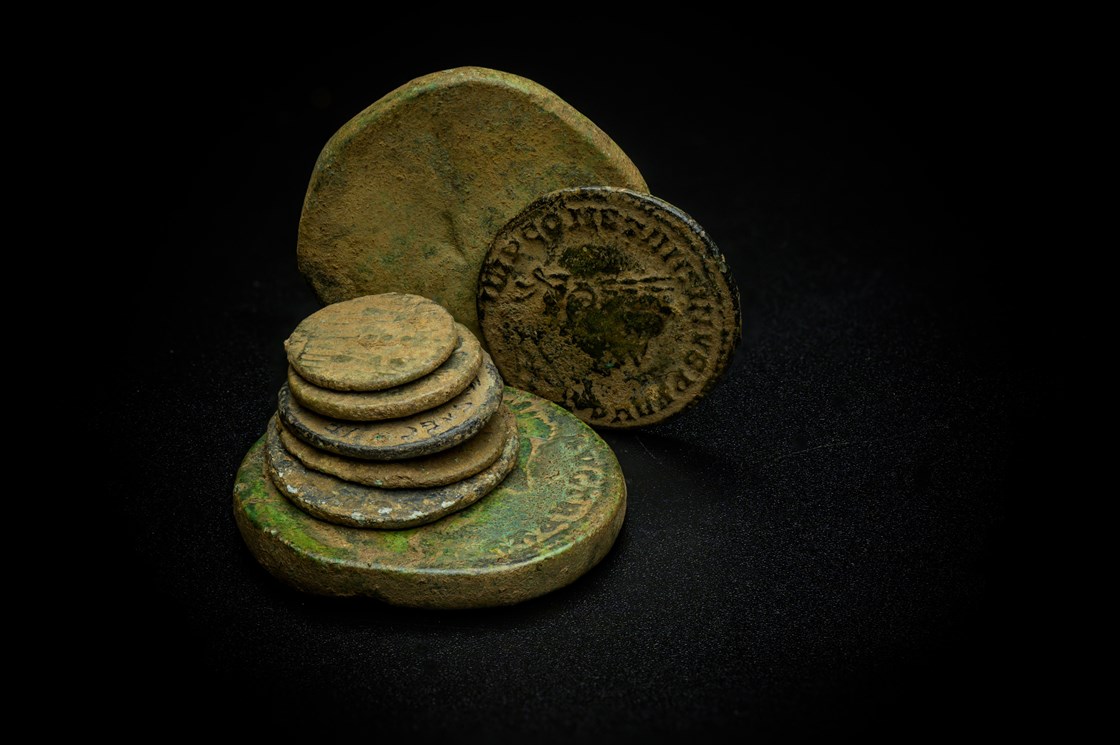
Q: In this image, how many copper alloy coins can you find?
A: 8